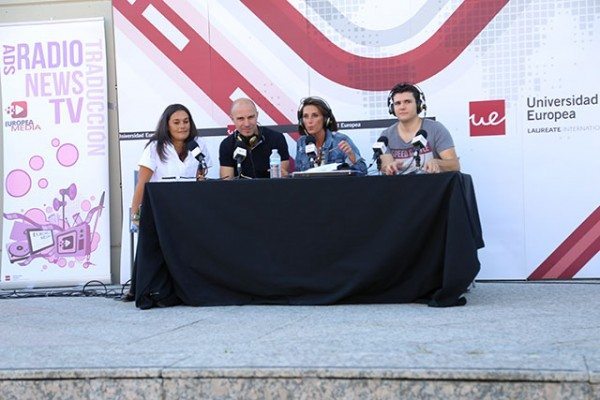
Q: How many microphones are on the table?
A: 5